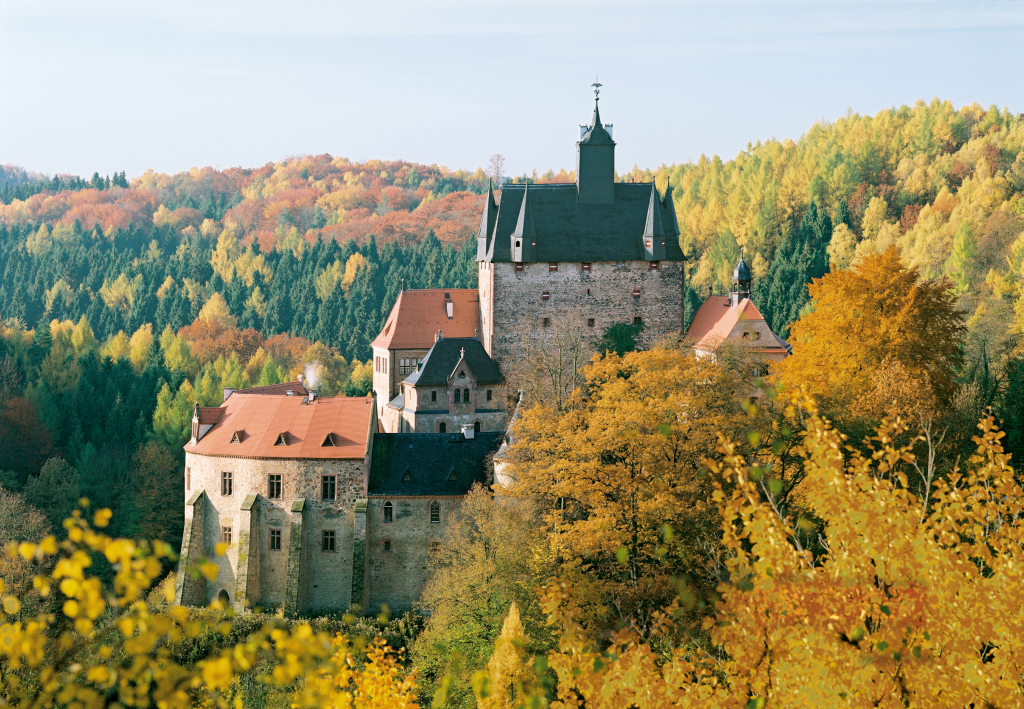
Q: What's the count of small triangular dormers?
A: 5